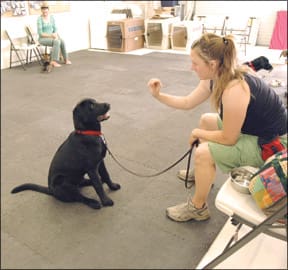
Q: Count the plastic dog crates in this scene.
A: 3